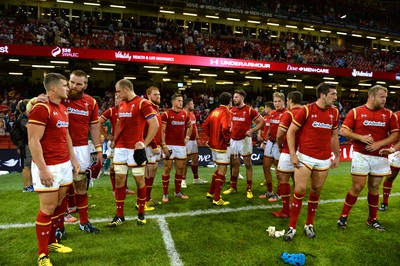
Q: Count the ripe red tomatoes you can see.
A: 0